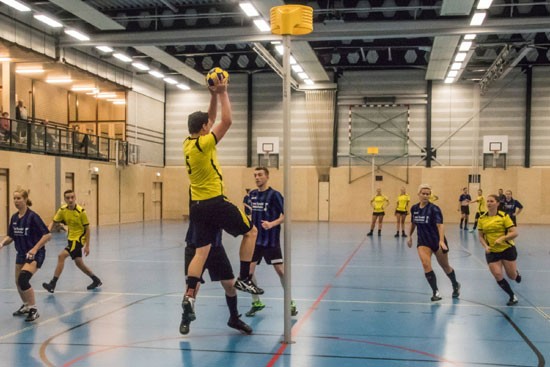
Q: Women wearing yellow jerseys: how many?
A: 3